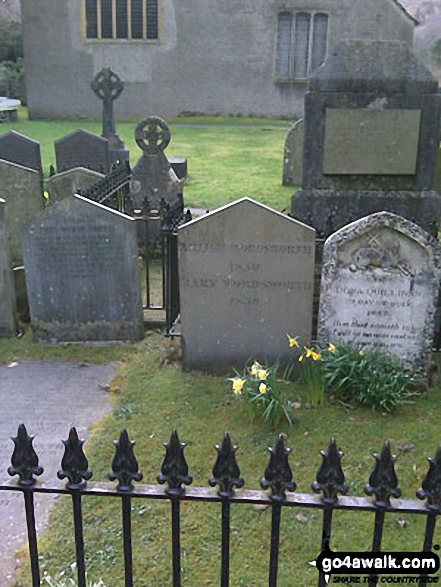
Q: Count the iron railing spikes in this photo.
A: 9